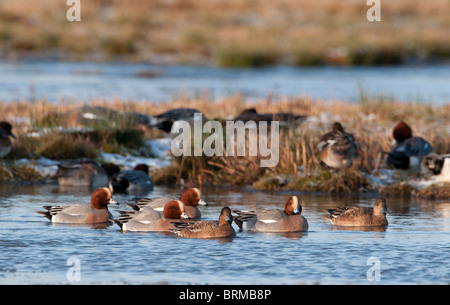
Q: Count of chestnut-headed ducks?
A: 5